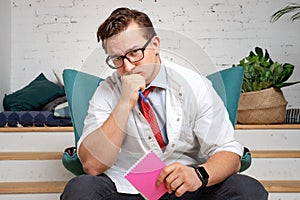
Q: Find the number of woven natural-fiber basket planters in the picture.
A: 1